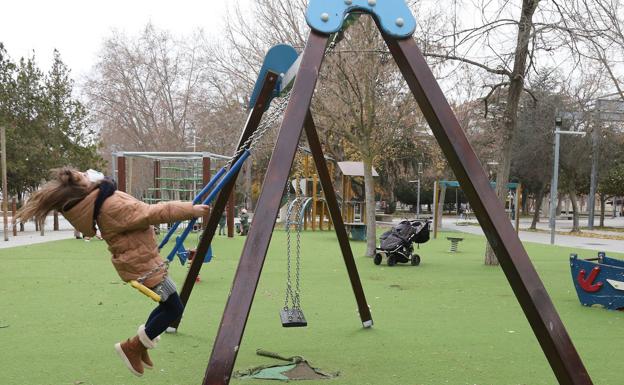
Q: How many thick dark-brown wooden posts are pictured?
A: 4